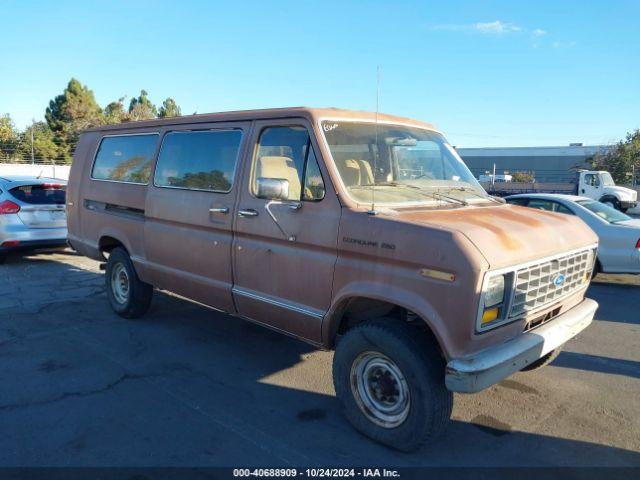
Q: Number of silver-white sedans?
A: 1